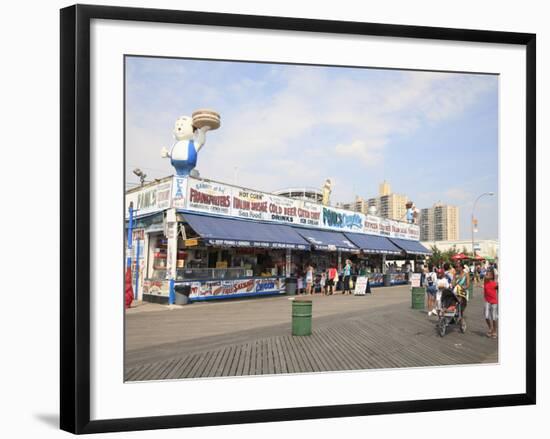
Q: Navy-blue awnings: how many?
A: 4